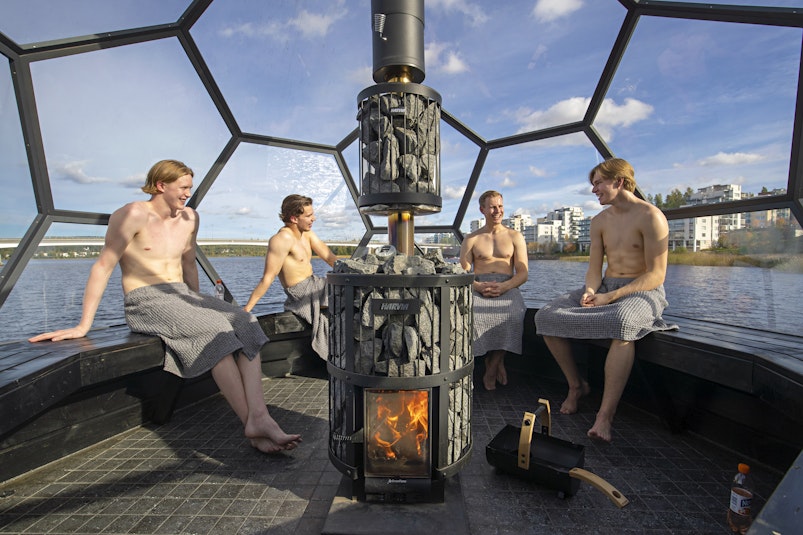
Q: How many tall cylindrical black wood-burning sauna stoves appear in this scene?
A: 1